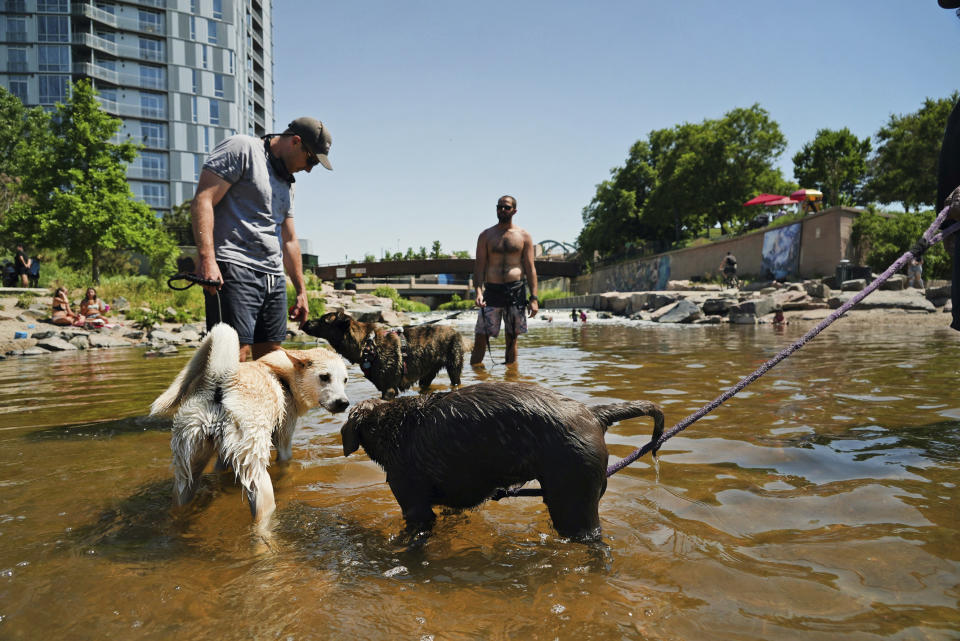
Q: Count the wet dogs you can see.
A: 3